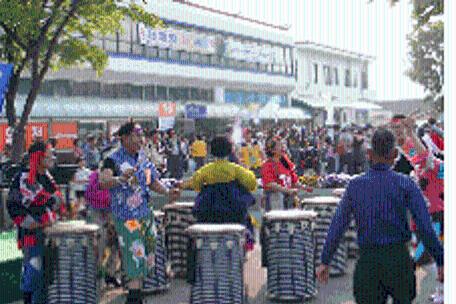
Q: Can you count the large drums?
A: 7